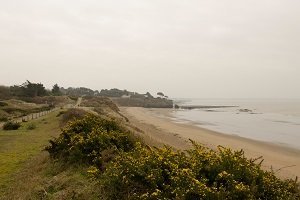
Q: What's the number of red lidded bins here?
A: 0